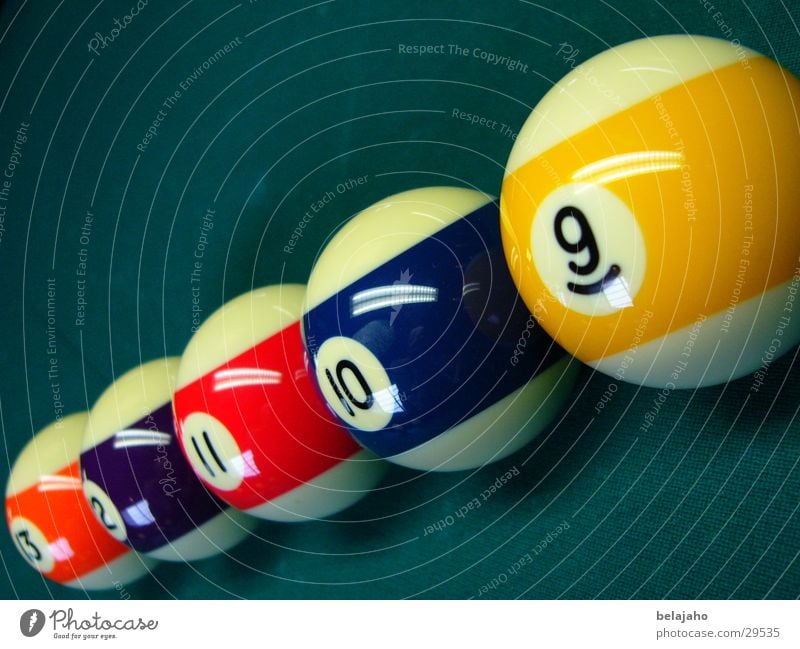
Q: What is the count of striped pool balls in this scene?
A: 5